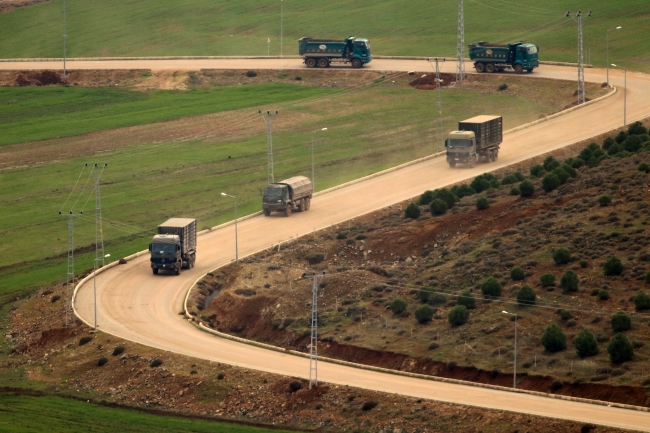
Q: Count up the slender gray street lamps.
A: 6